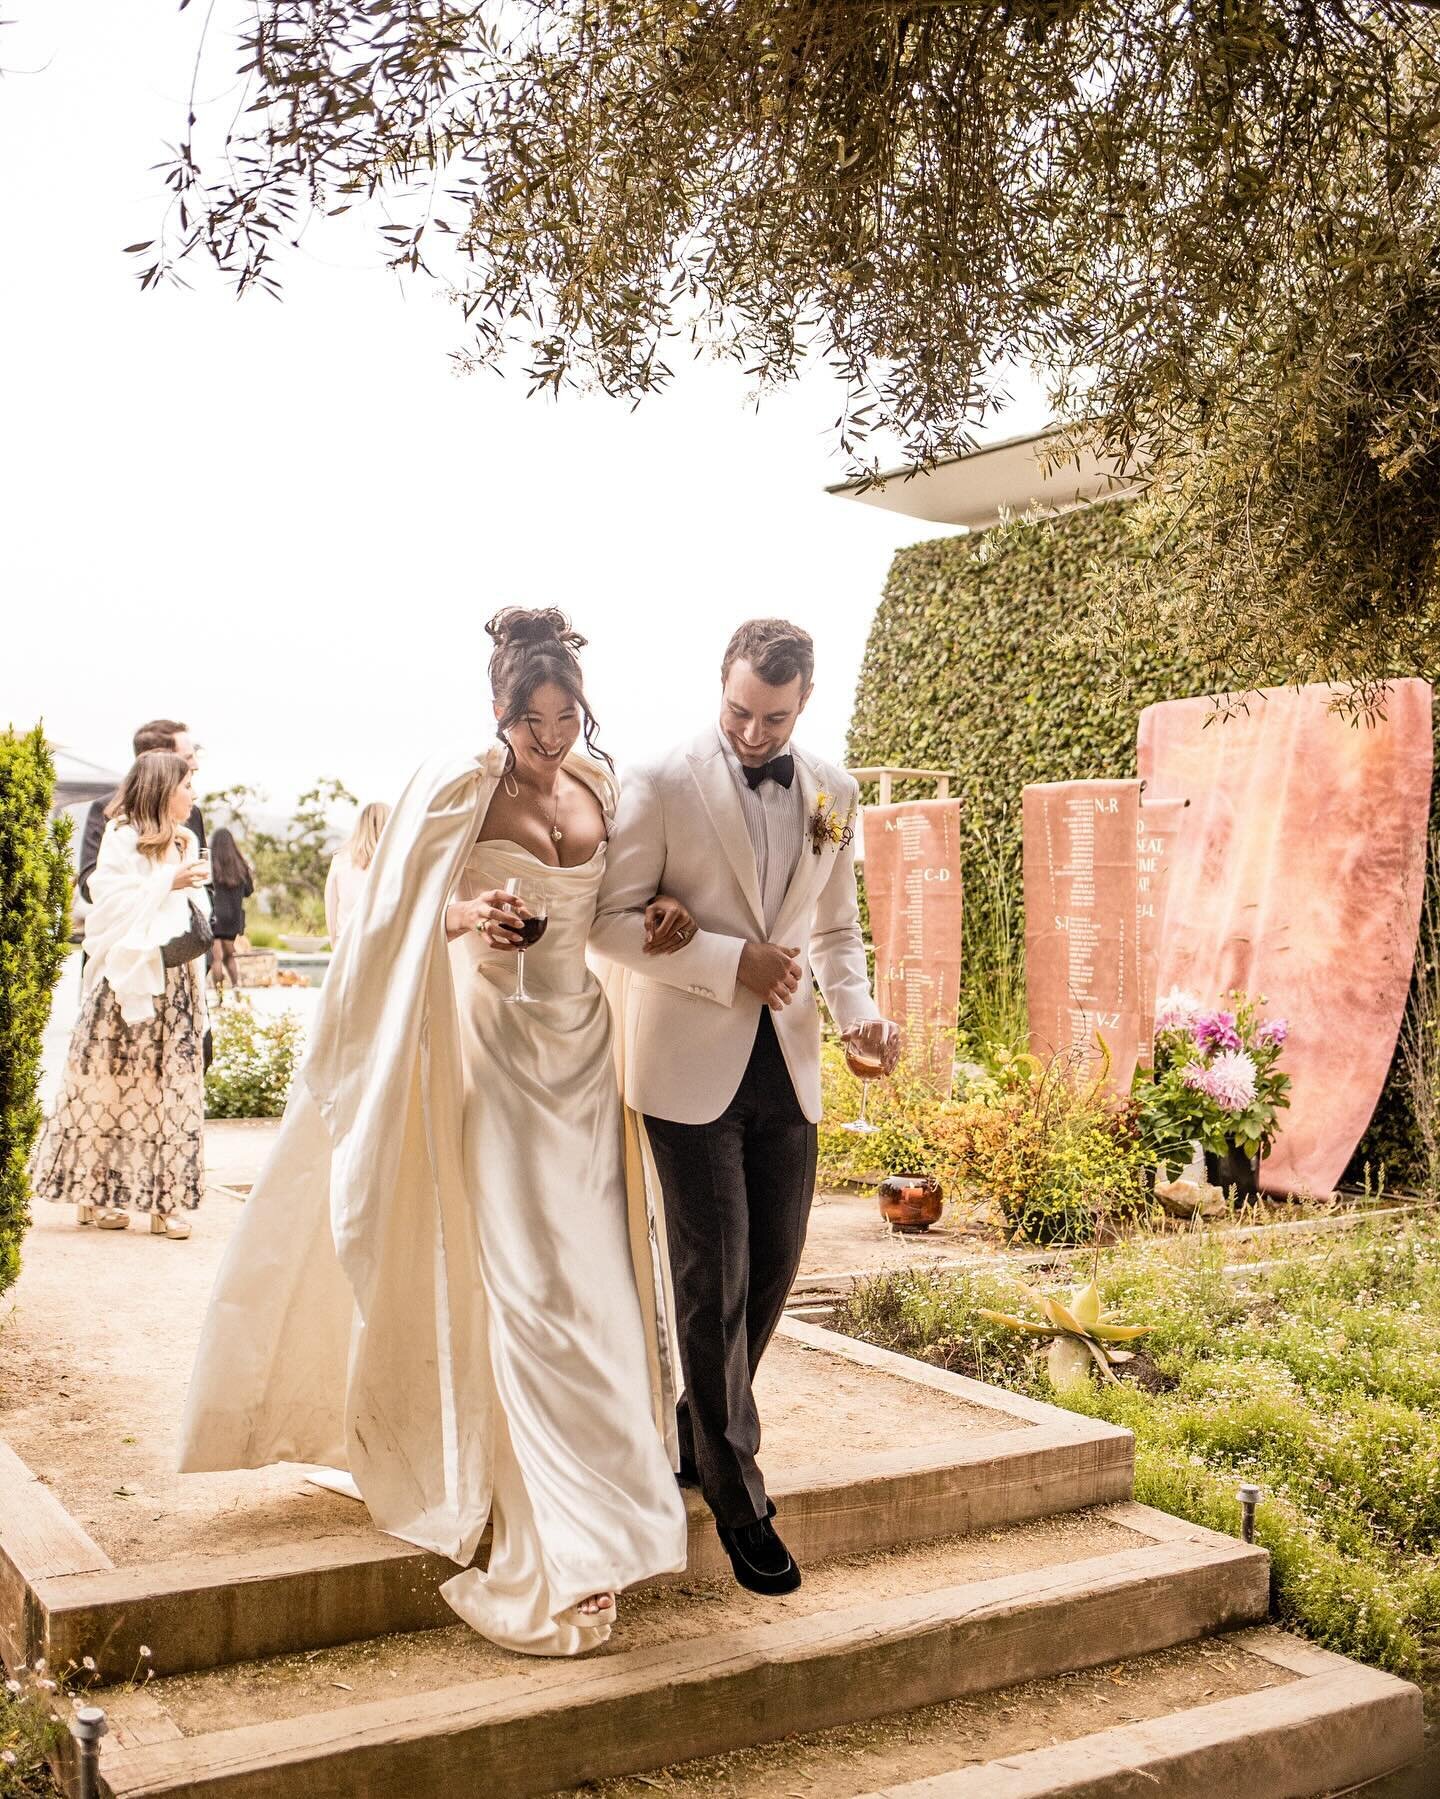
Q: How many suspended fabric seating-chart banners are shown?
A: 3